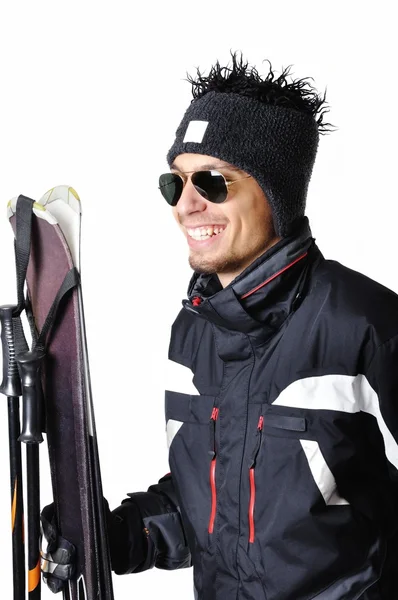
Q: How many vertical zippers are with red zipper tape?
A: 2